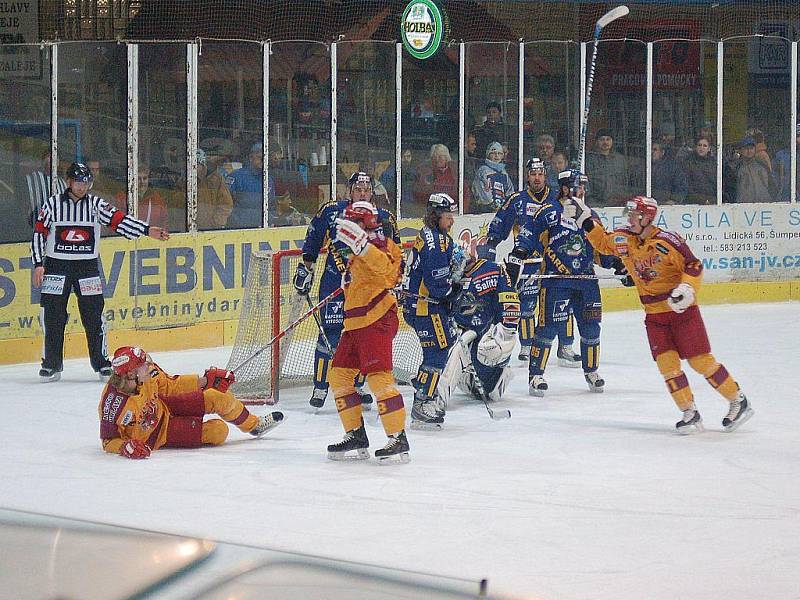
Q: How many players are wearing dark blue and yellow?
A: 5